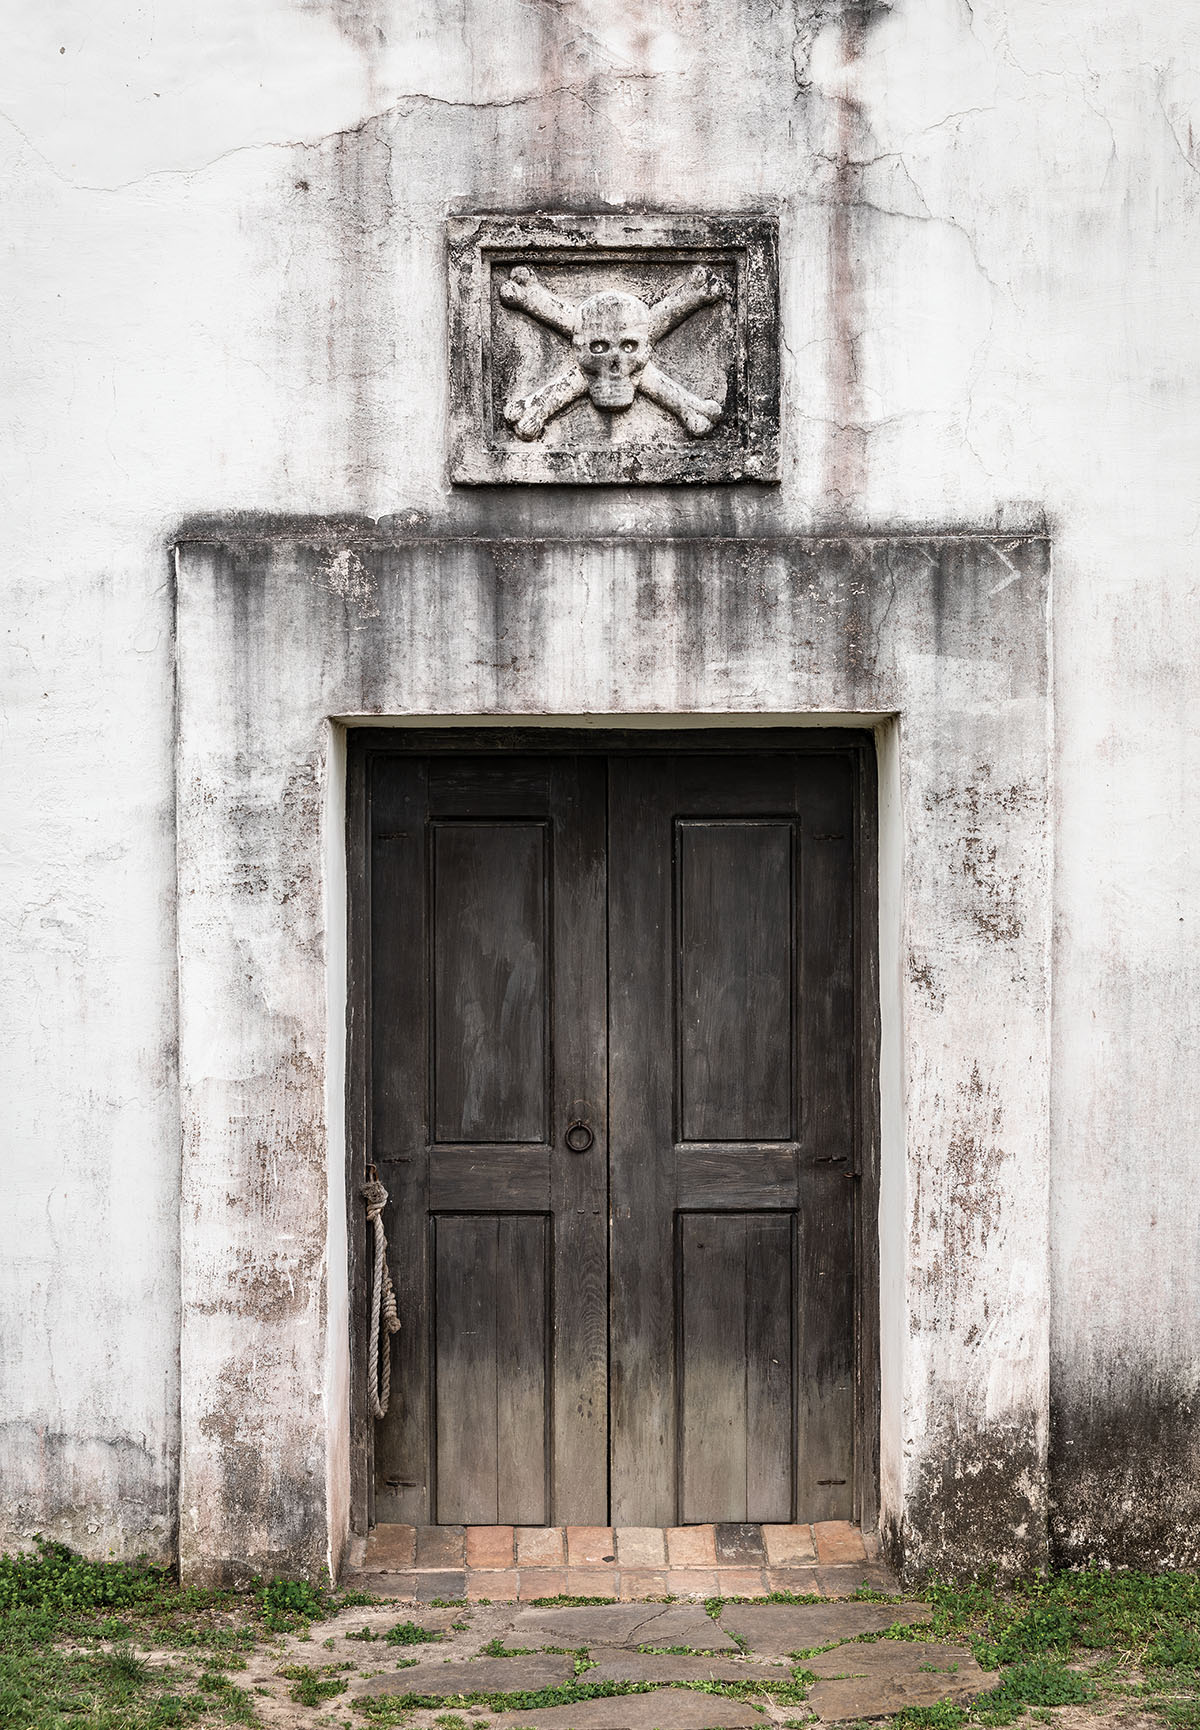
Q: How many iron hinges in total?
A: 6